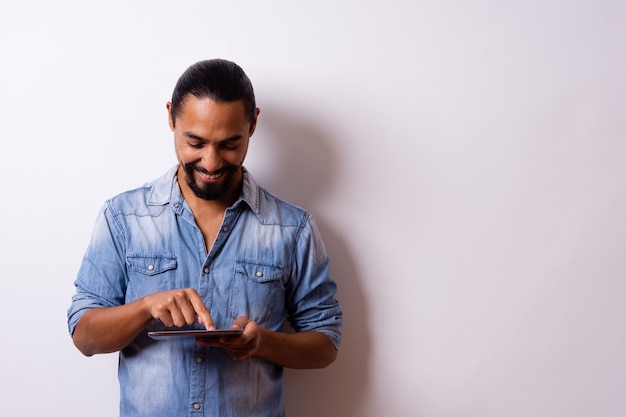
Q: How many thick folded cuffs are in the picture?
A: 2